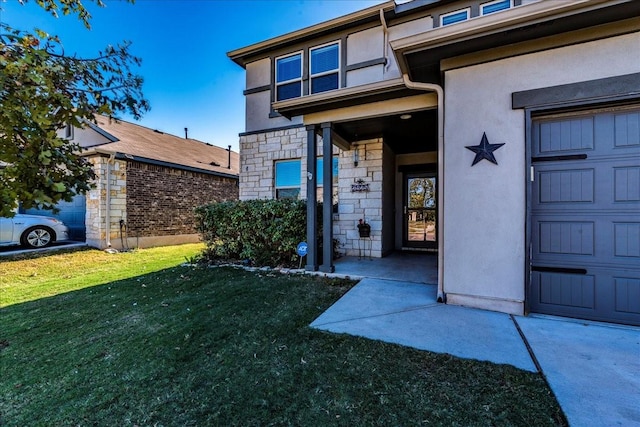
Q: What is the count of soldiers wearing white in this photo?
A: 0